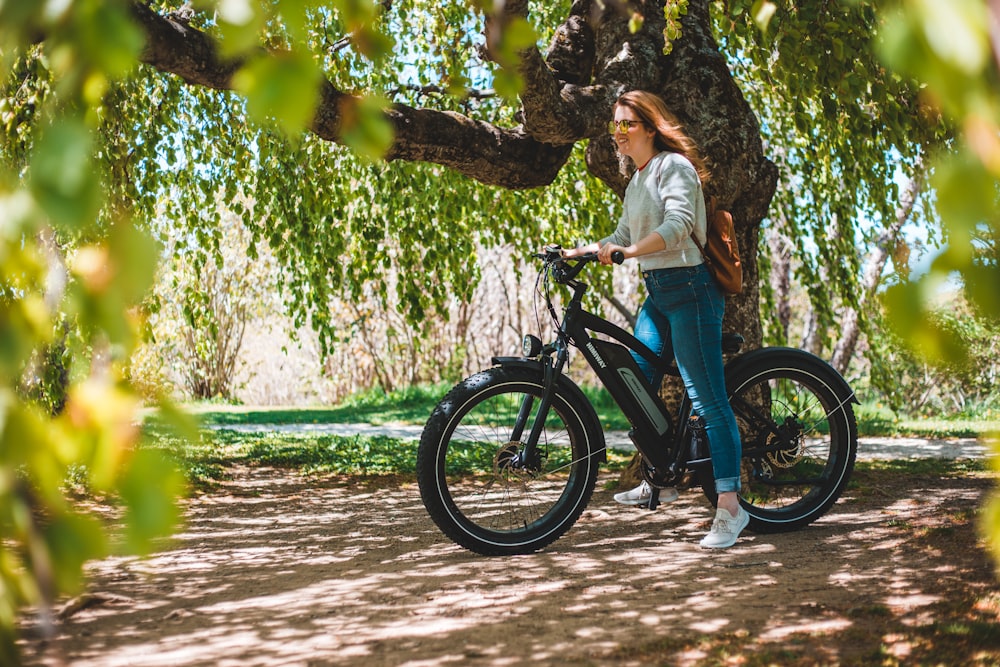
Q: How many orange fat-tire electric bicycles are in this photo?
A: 0